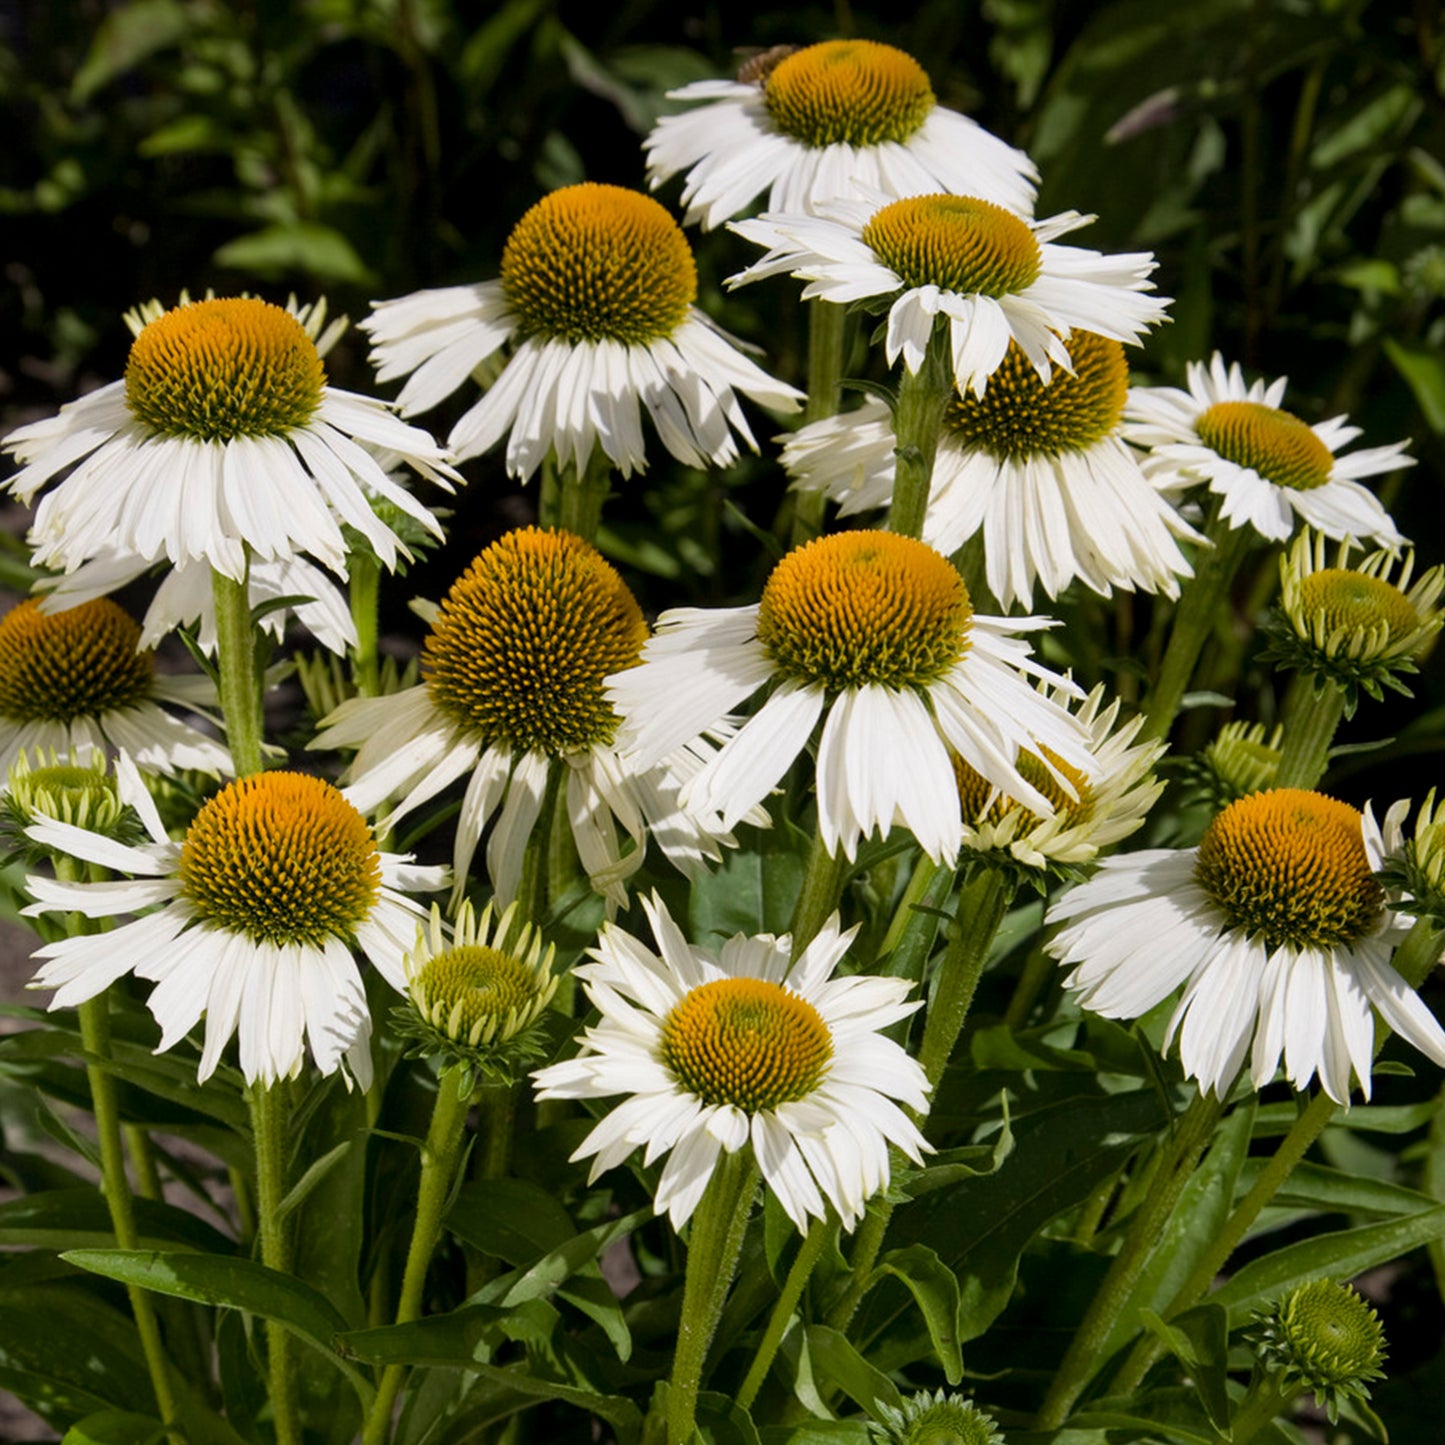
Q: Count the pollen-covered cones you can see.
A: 13